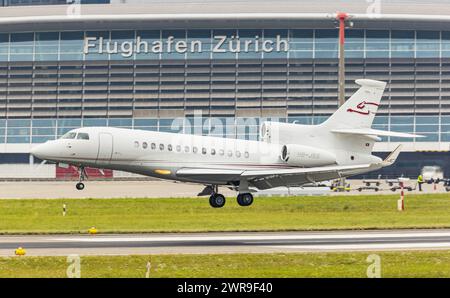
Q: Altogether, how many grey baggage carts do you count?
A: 4